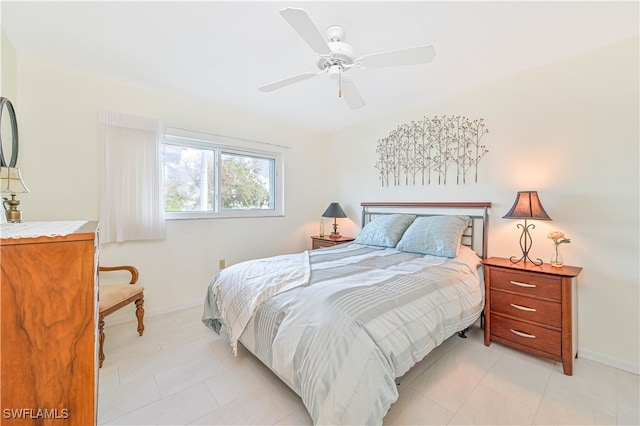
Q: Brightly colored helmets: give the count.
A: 0